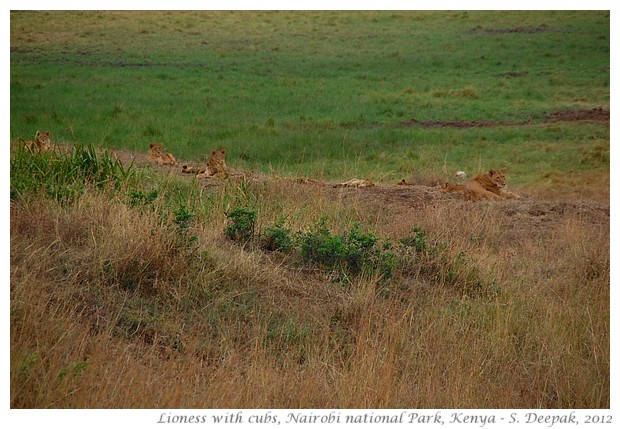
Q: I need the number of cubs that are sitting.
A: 3